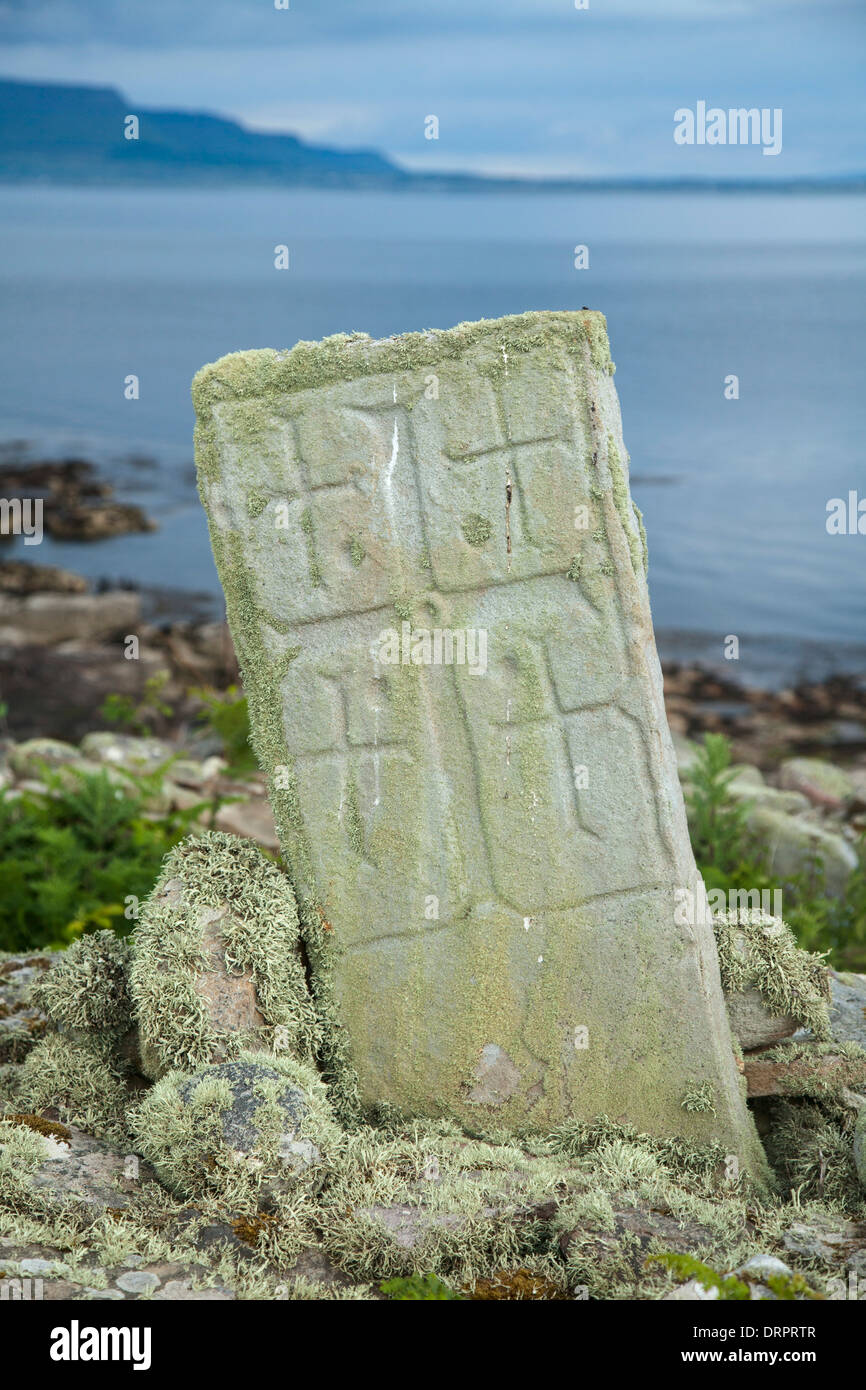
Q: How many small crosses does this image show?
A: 4